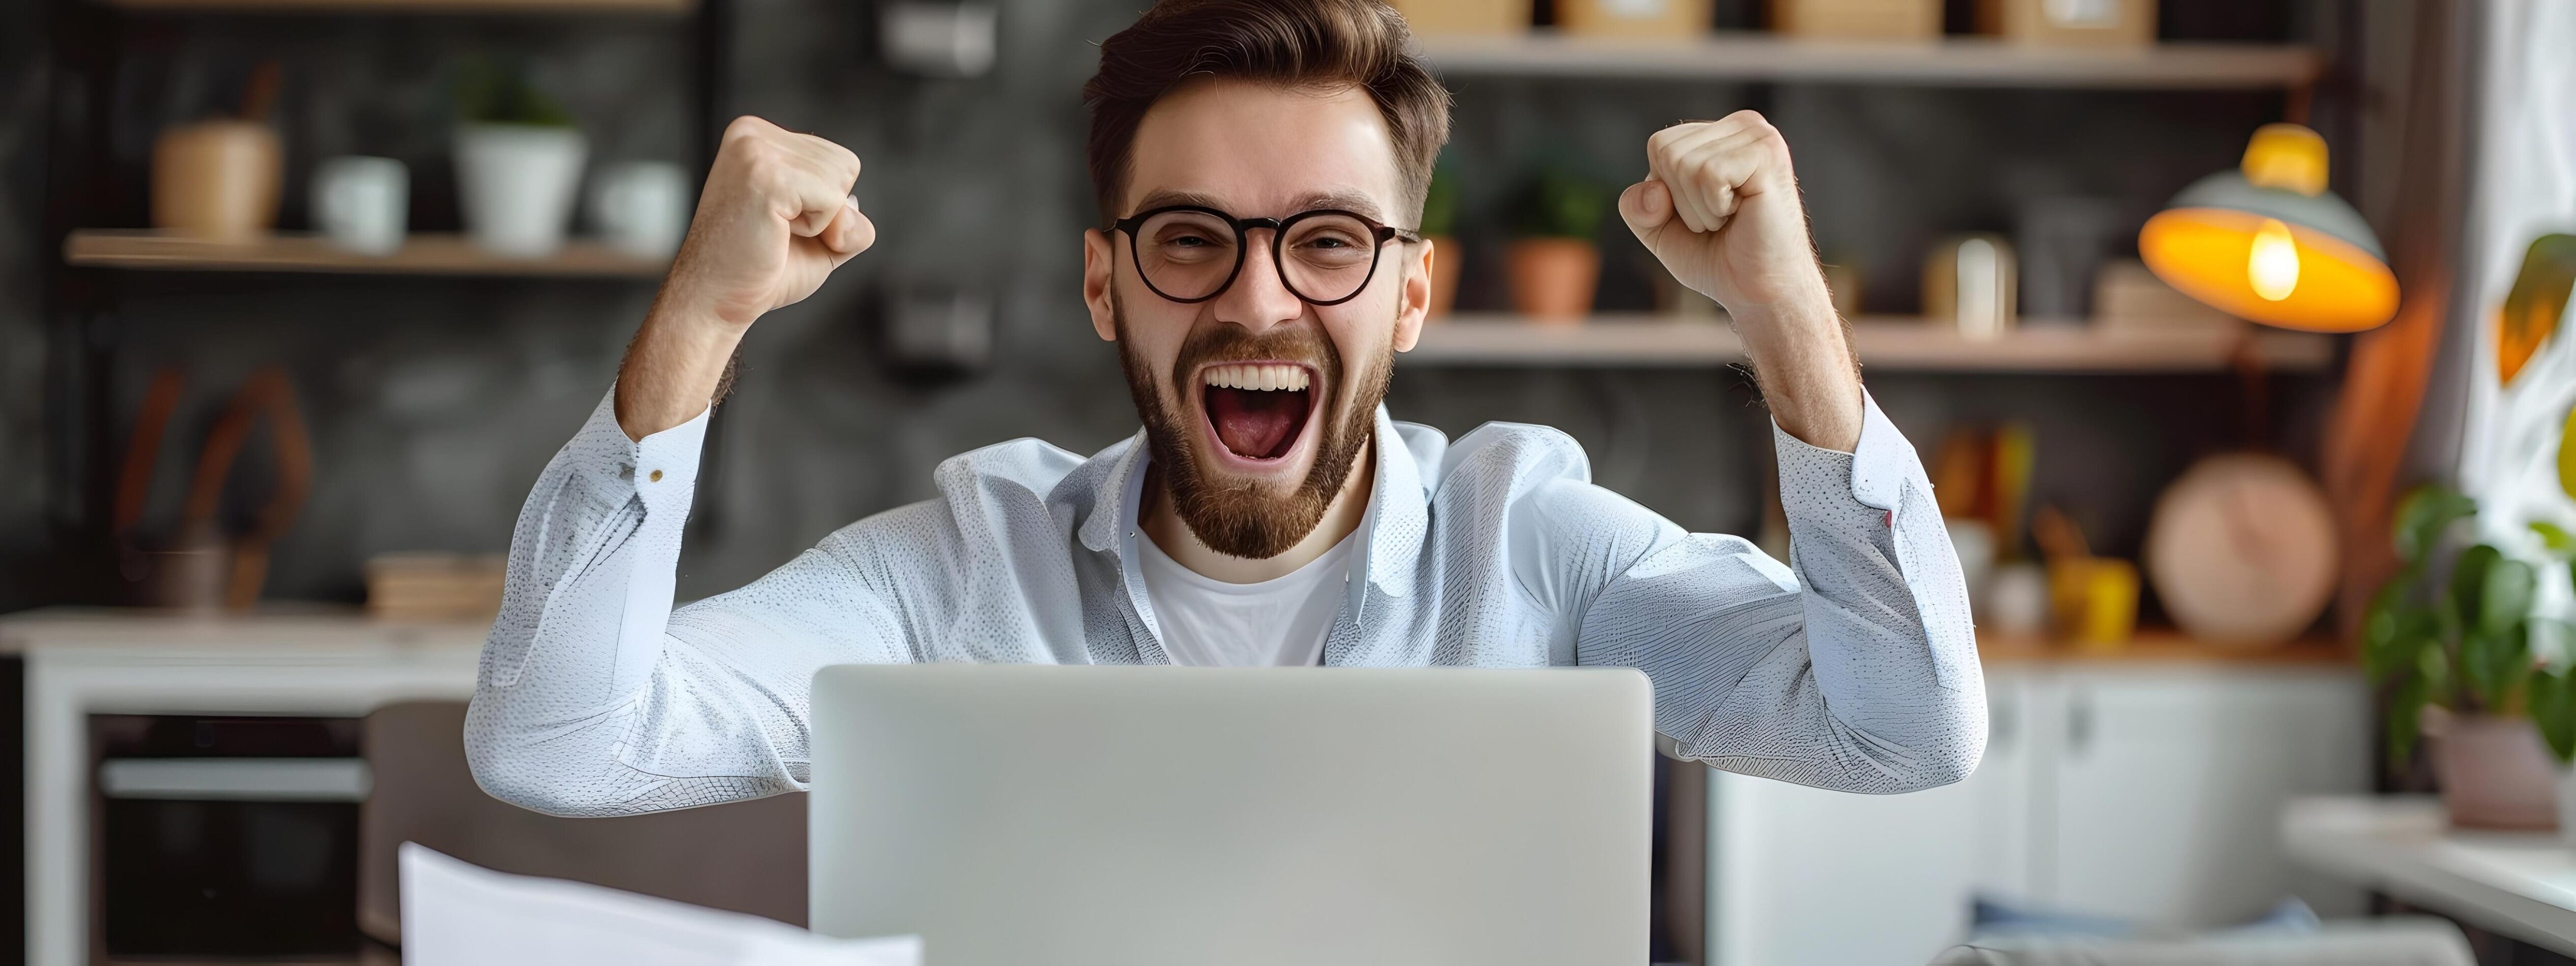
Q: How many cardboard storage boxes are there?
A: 4